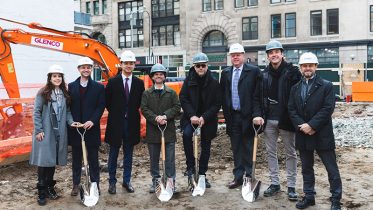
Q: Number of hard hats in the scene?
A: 8